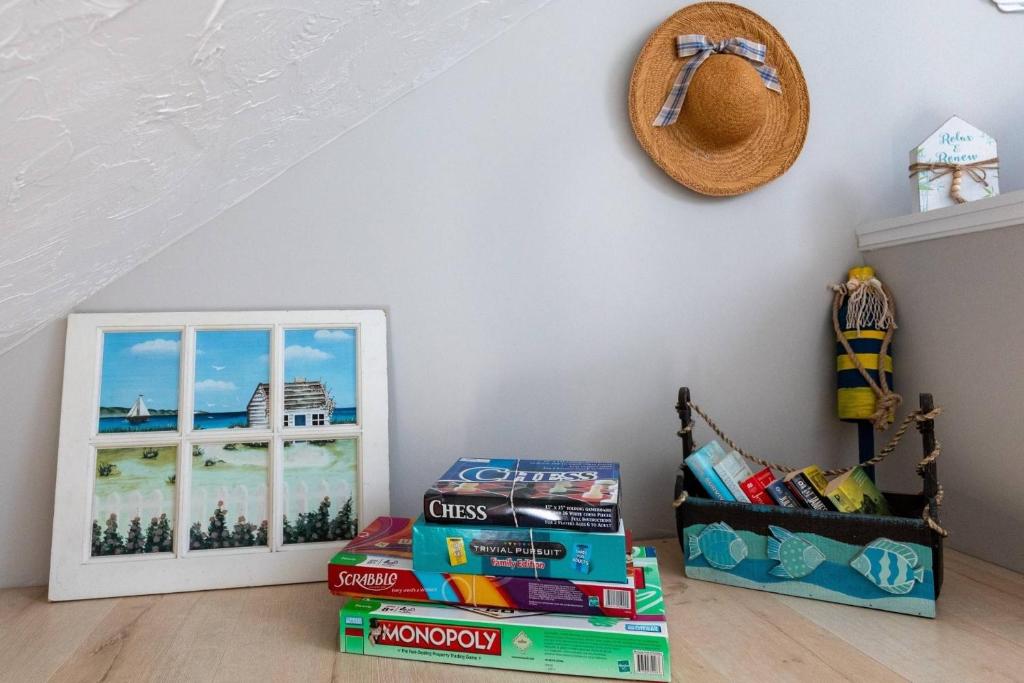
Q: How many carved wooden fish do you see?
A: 3